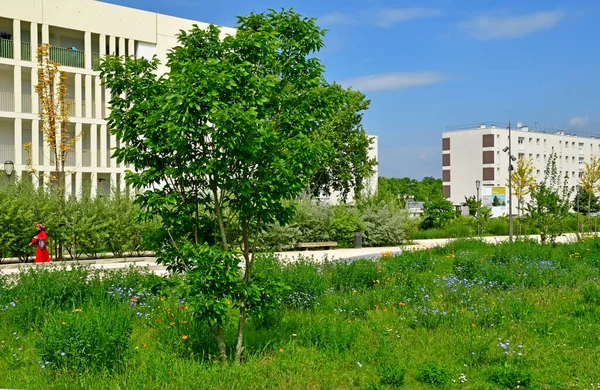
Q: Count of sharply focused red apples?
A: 0